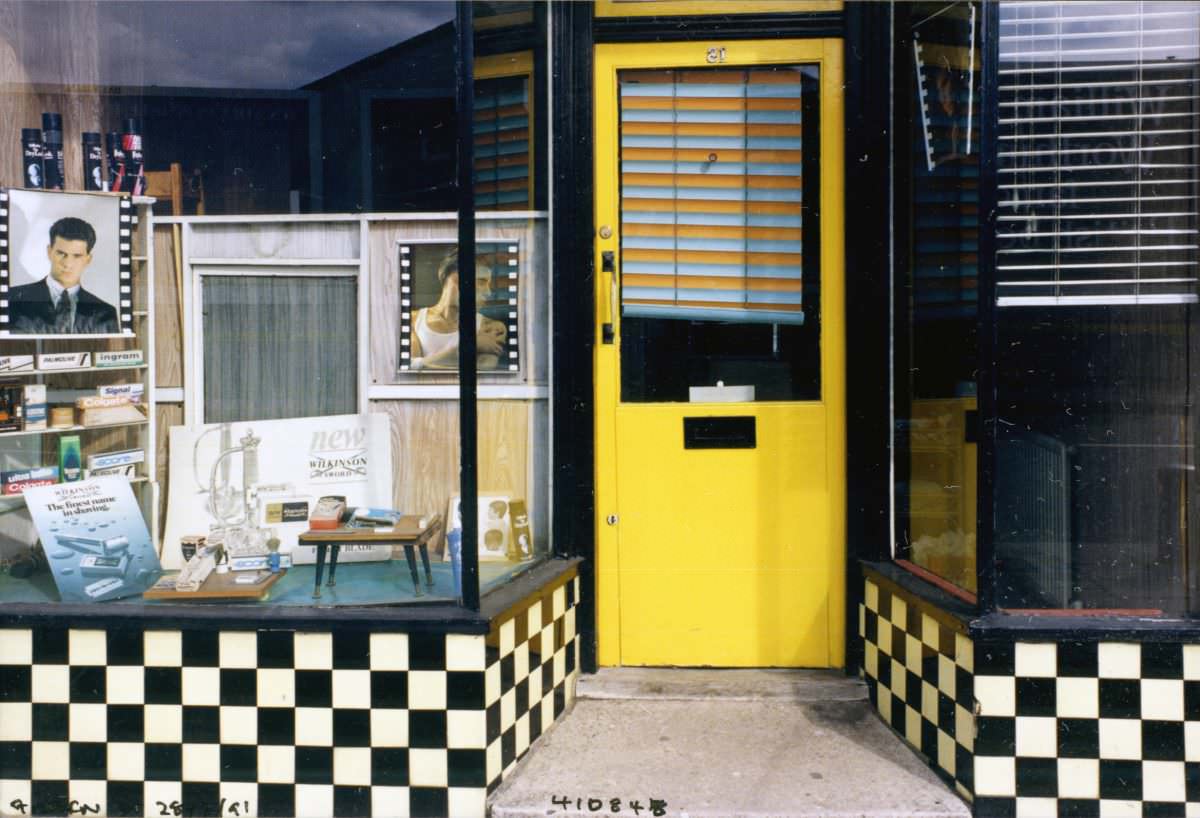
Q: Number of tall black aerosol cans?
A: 5